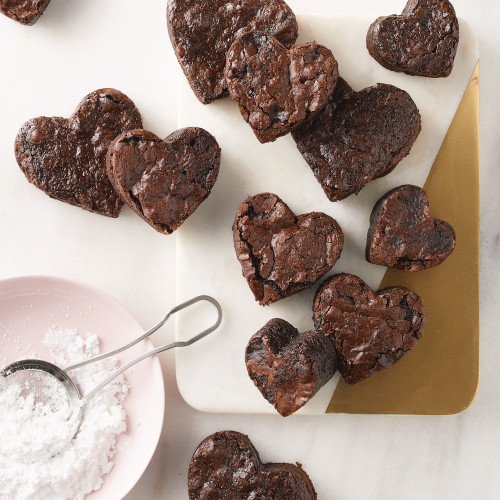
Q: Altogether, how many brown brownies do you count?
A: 12